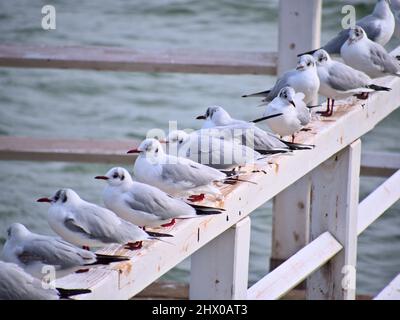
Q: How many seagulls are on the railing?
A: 12